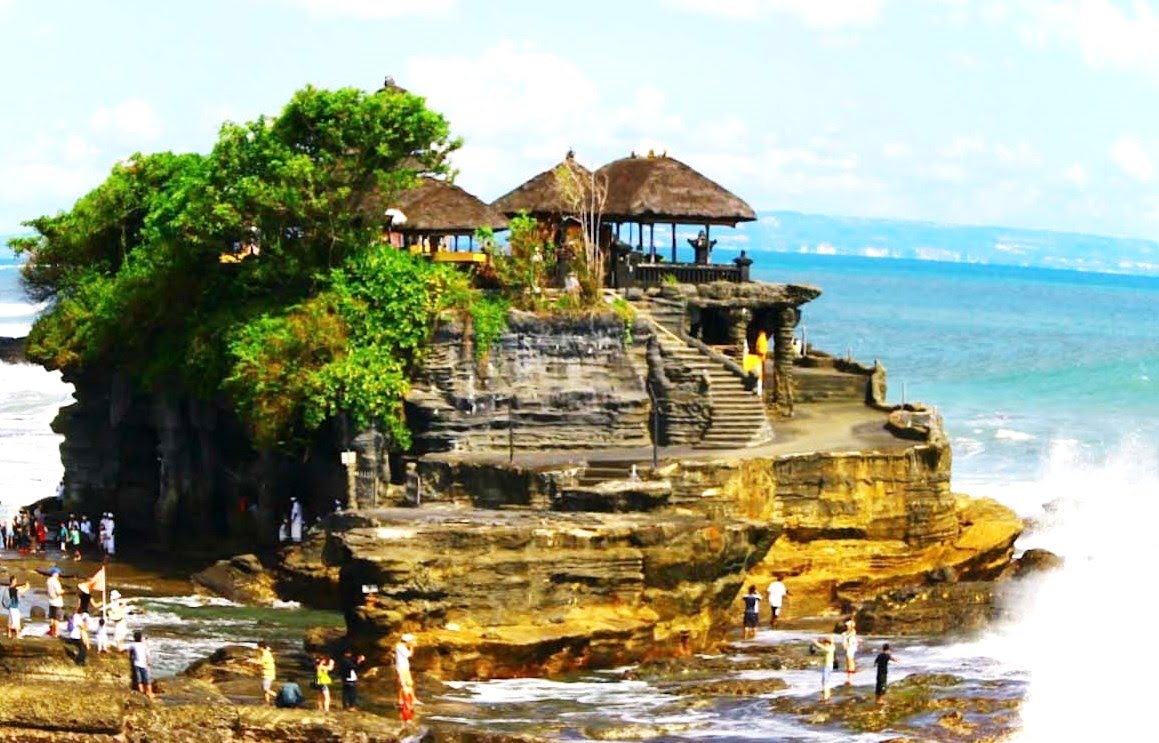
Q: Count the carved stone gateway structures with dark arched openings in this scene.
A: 1